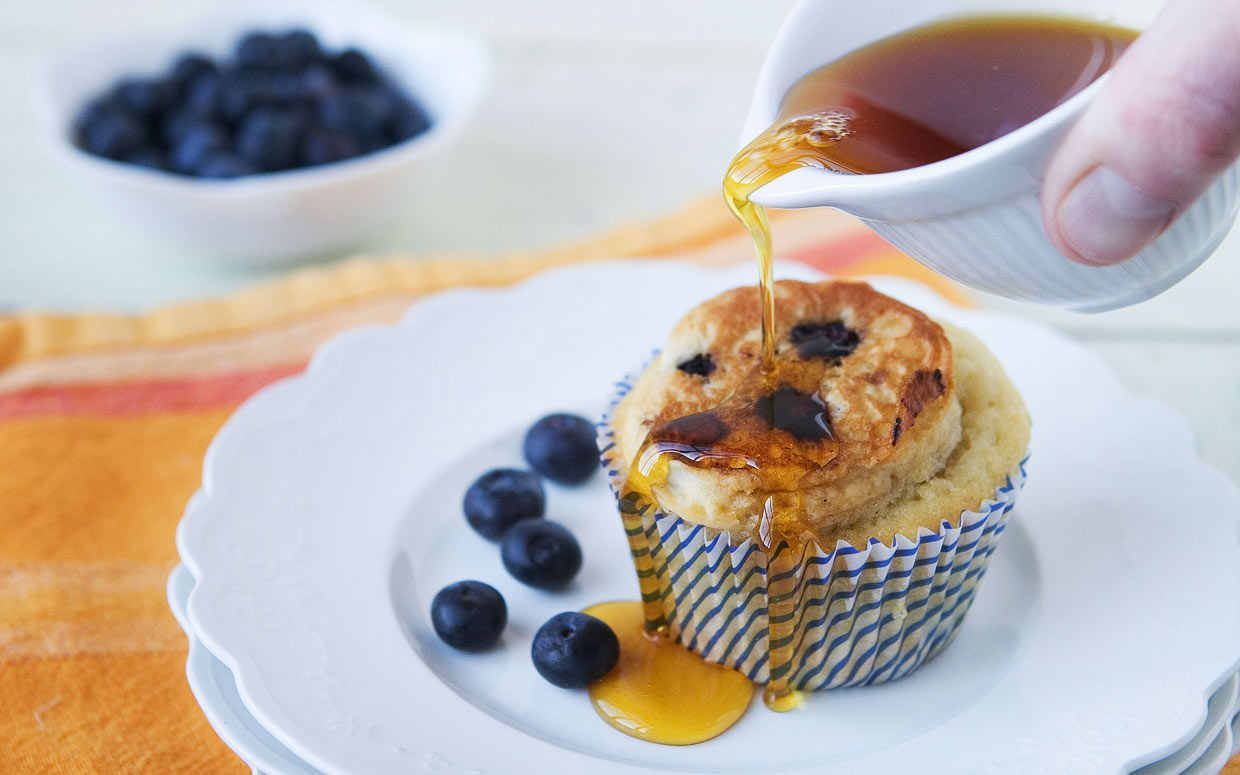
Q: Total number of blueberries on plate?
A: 5